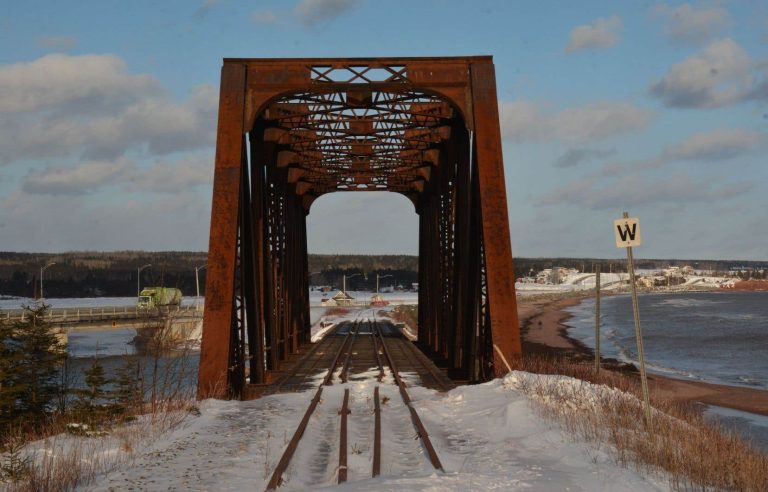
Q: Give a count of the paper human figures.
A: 0